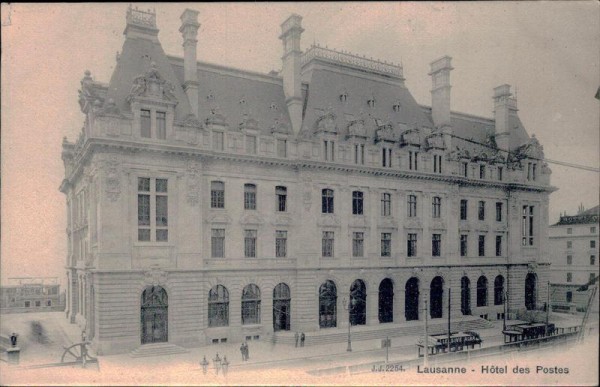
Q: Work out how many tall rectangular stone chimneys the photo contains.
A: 4